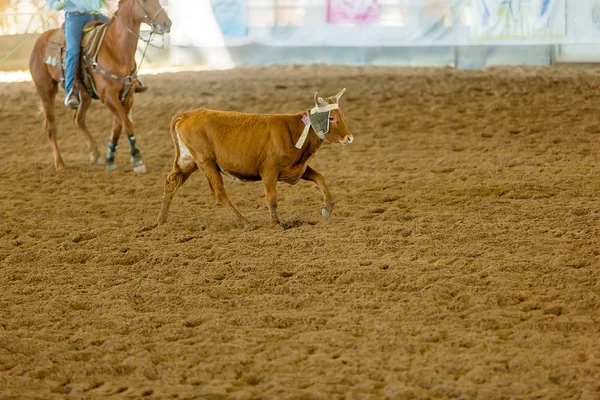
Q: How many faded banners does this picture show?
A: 3